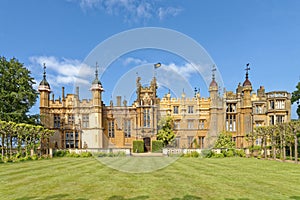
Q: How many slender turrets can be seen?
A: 4